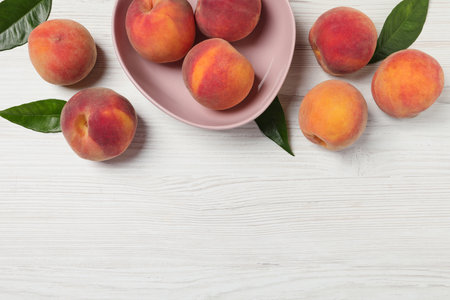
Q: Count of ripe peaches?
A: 8